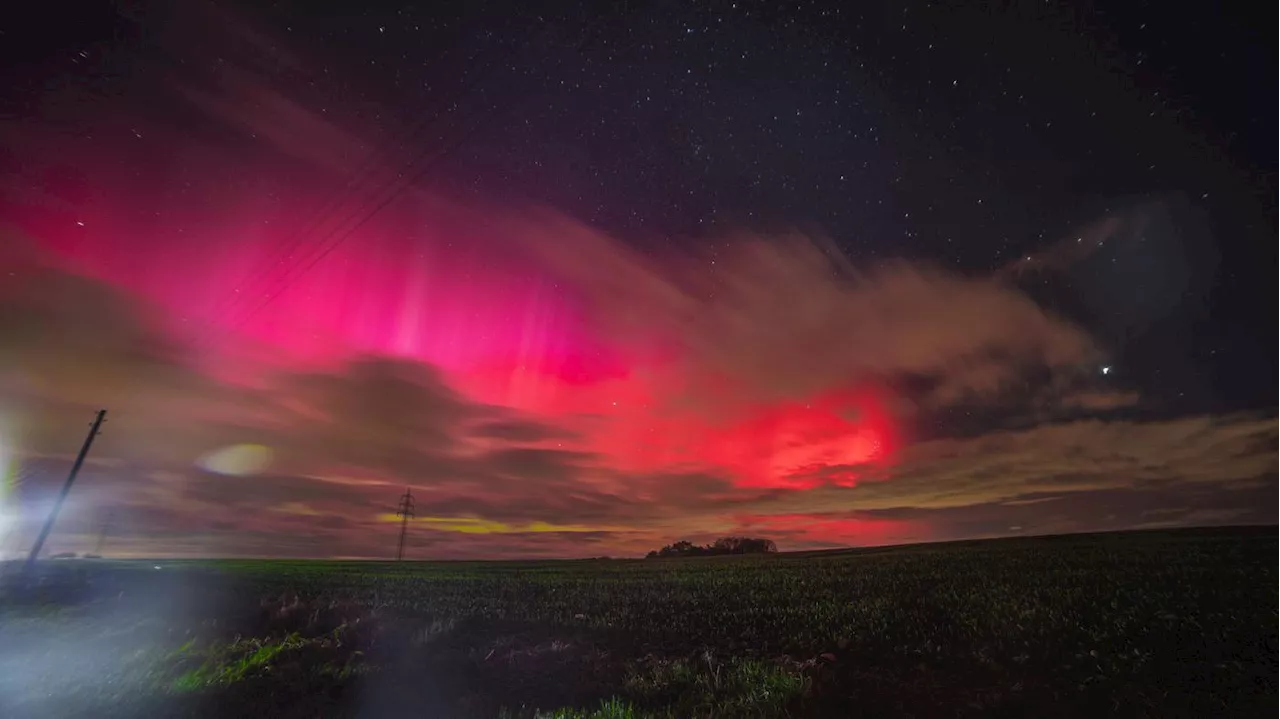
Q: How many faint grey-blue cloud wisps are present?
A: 1